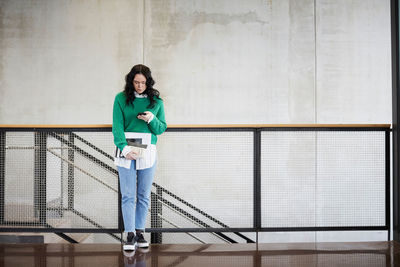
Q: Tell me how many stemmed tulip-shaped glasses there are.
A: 0